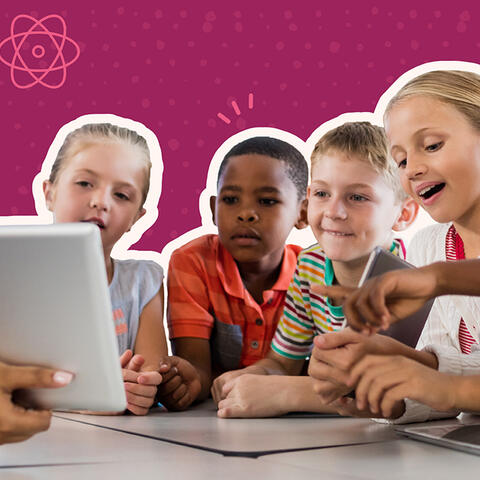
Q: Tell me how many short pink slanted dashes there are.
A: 3